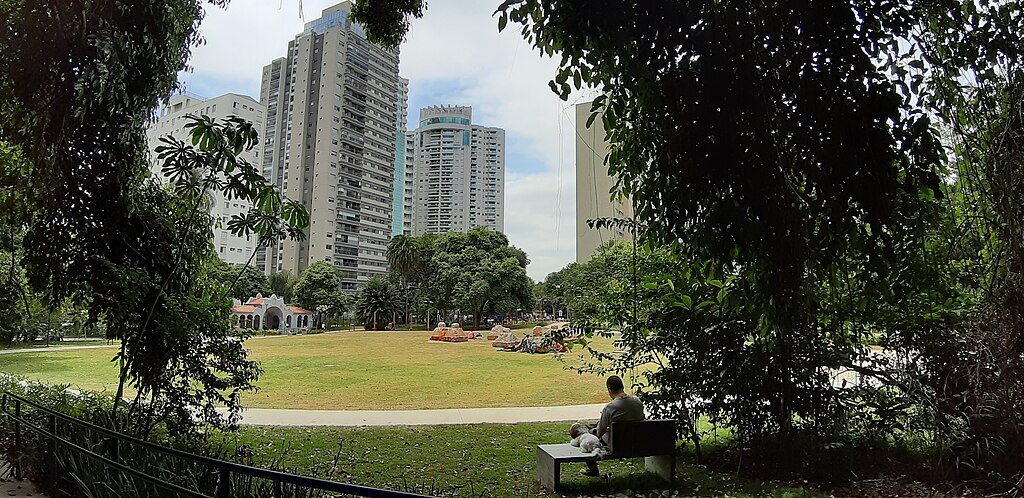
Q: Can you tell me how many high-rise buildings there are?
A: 5